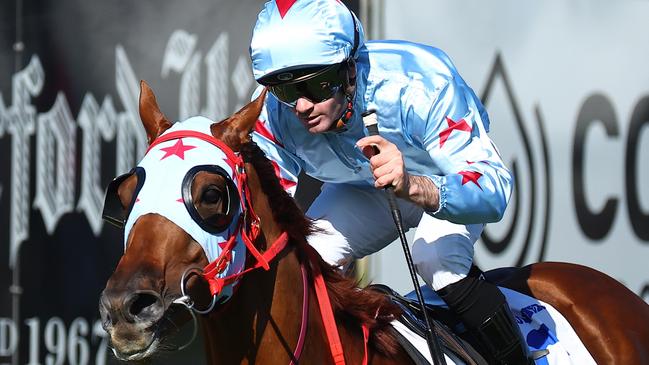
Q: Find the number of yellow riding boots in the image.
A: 0